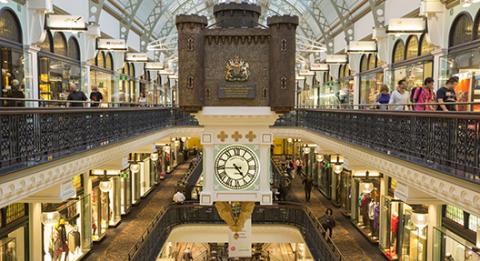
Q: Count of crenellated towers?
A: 3